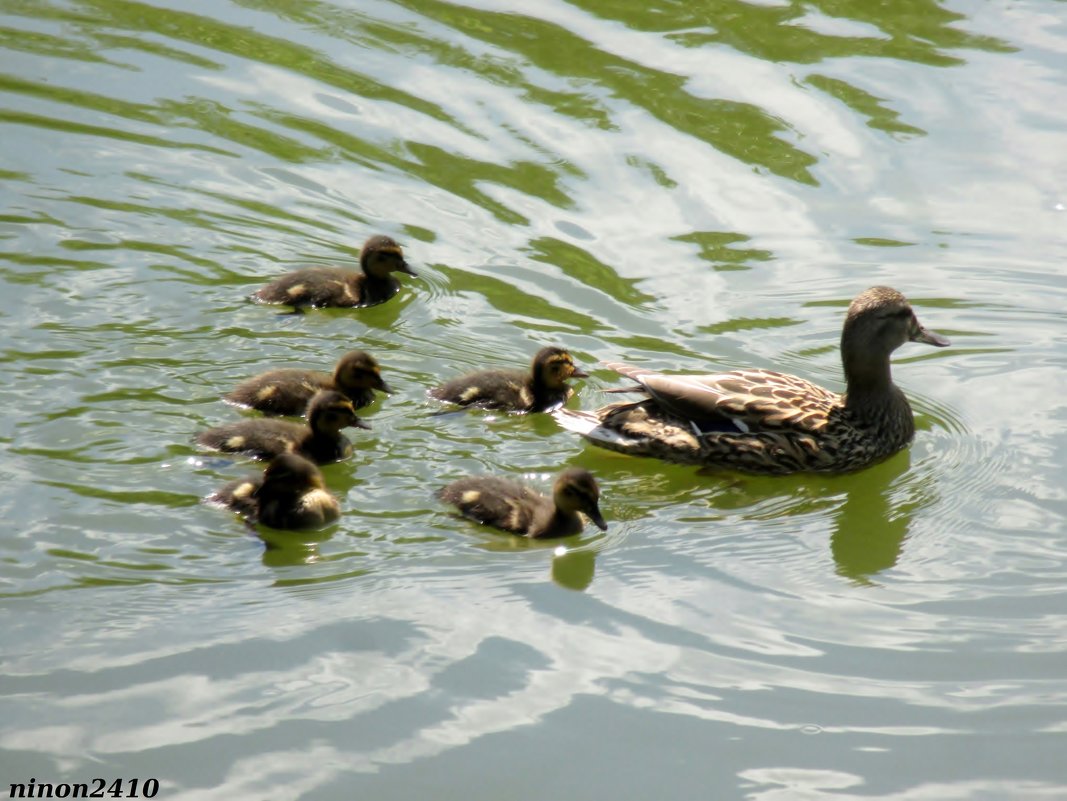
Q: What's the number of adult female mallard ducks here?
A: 1